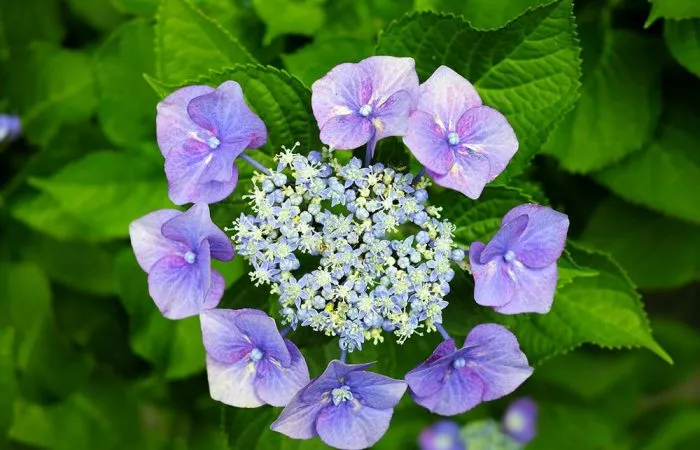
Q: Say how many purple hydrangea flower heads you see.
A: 8